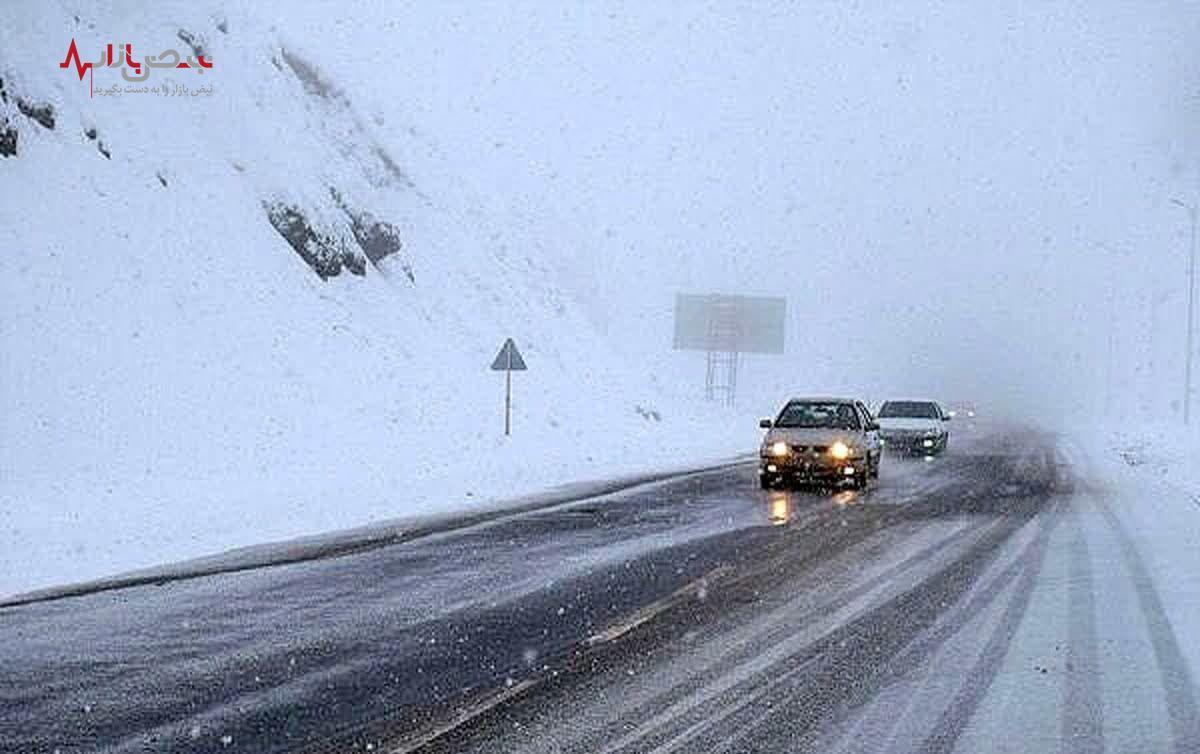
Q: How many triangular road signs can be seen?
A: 1